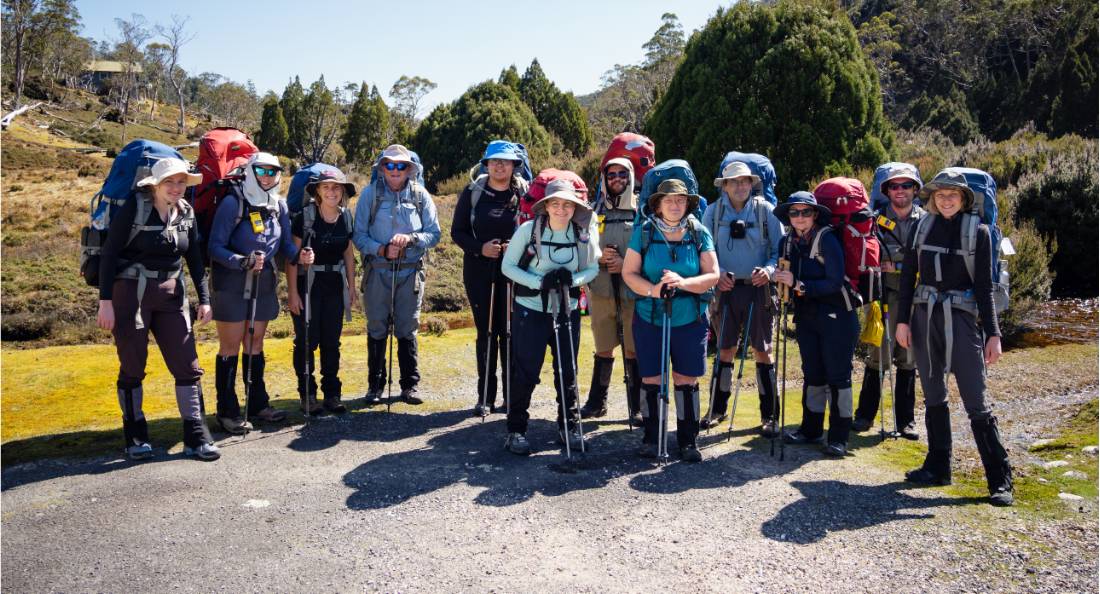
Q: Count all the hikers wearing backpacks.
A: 12